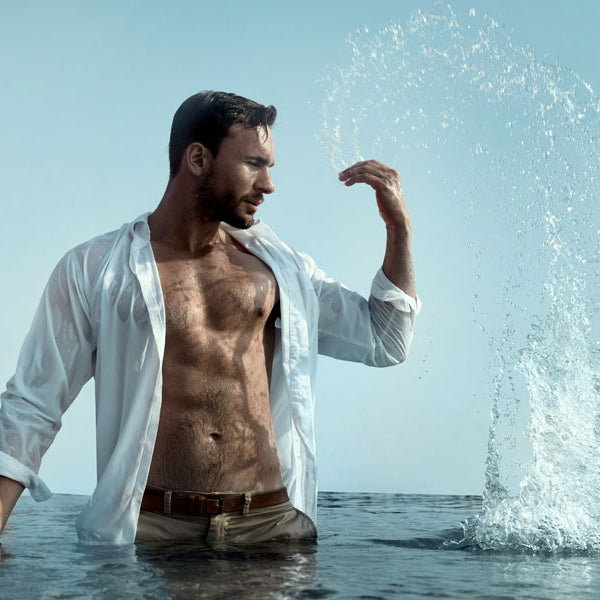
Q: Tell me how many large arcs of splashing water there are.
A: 1